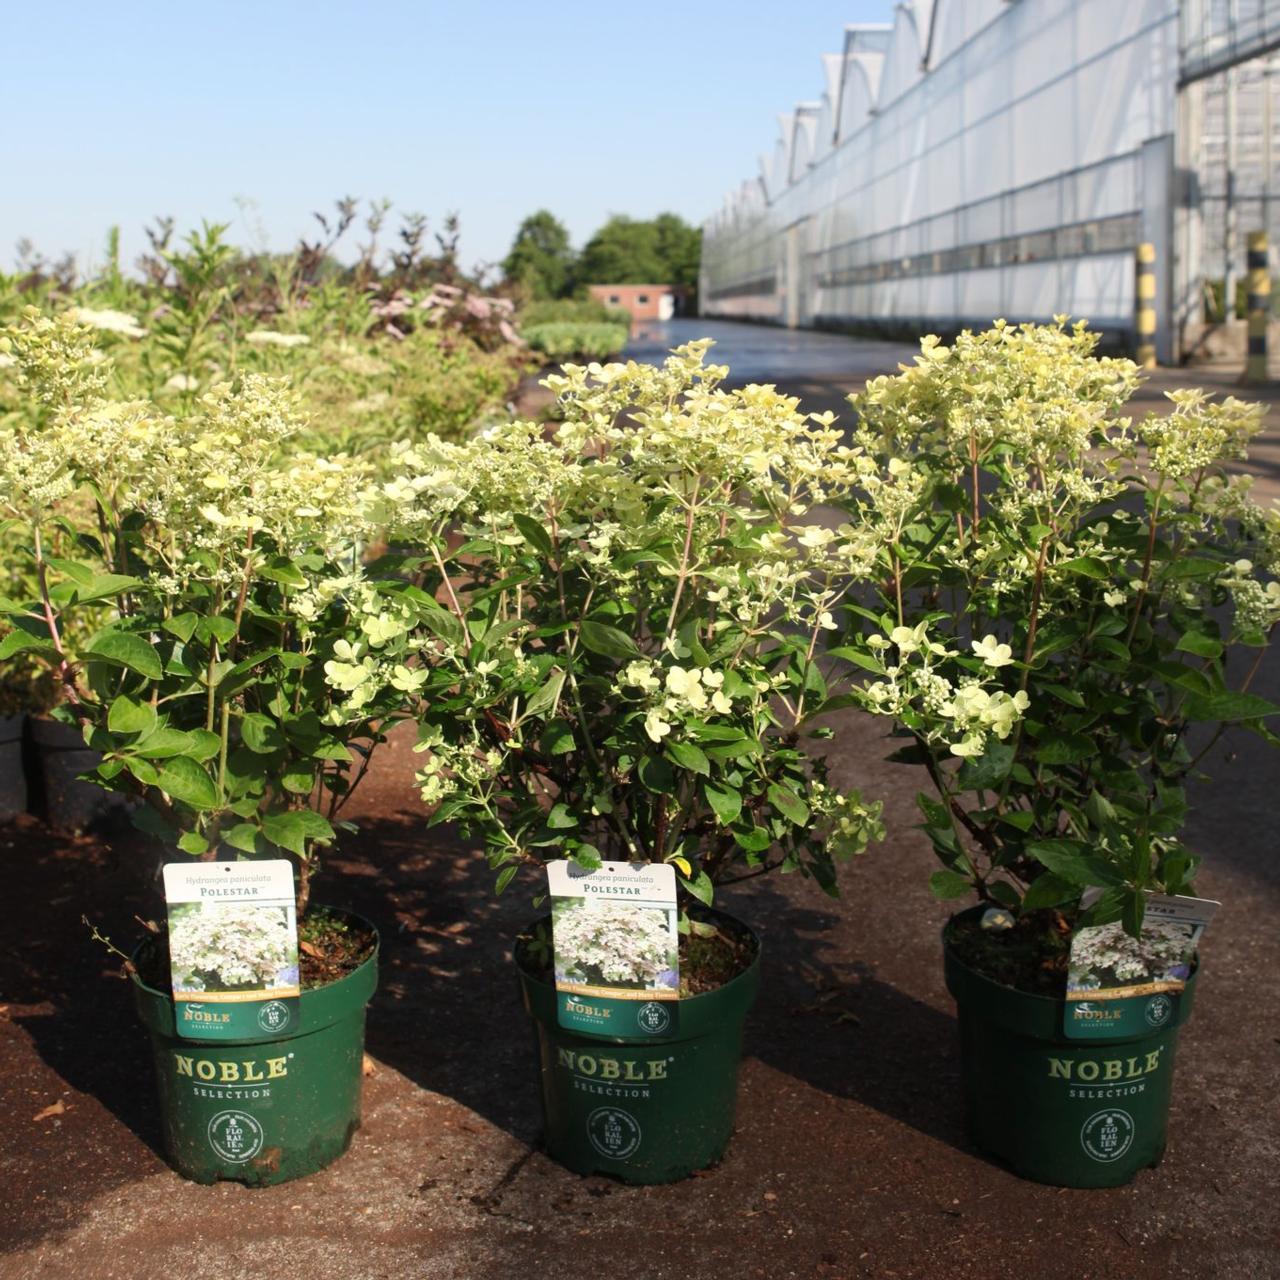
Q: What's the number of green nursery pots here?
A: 3